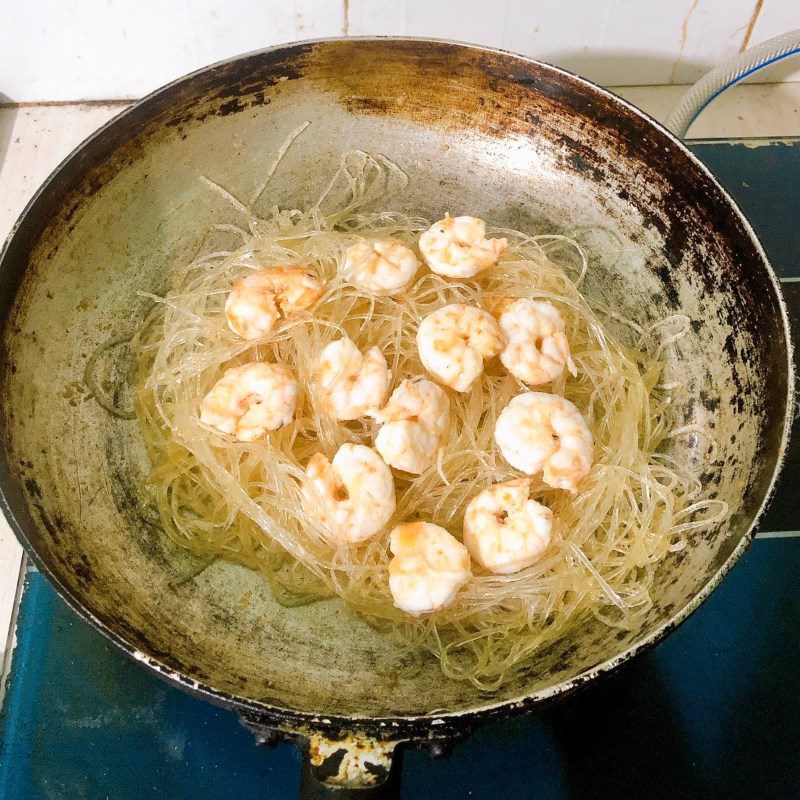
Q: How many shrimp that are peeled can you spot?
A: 12